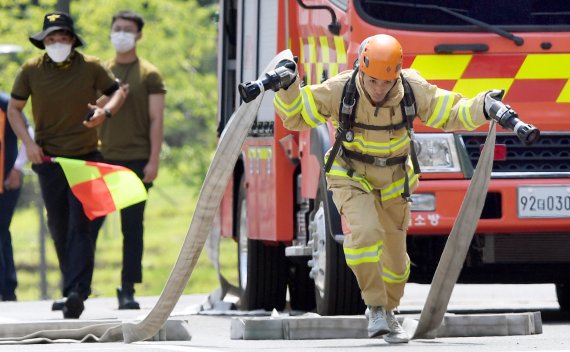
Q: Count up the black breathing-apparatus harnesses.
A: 1